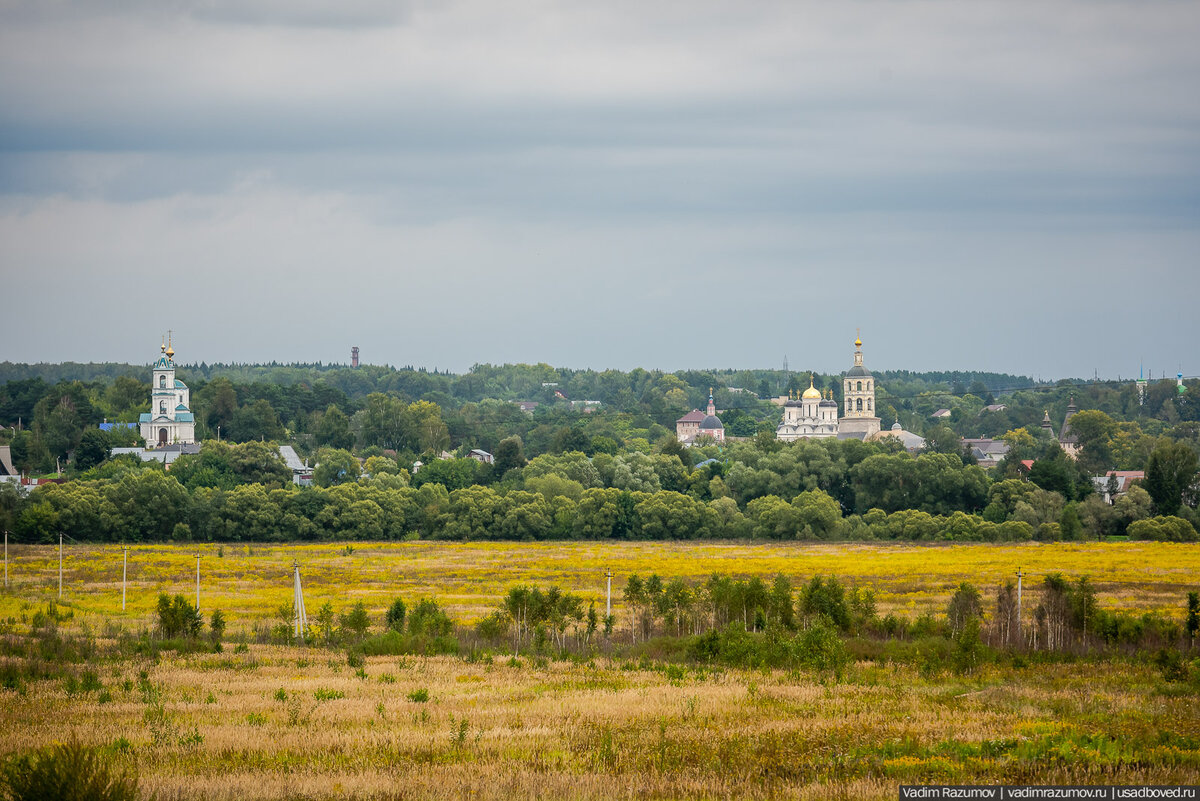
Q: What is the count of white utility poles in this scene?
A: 7